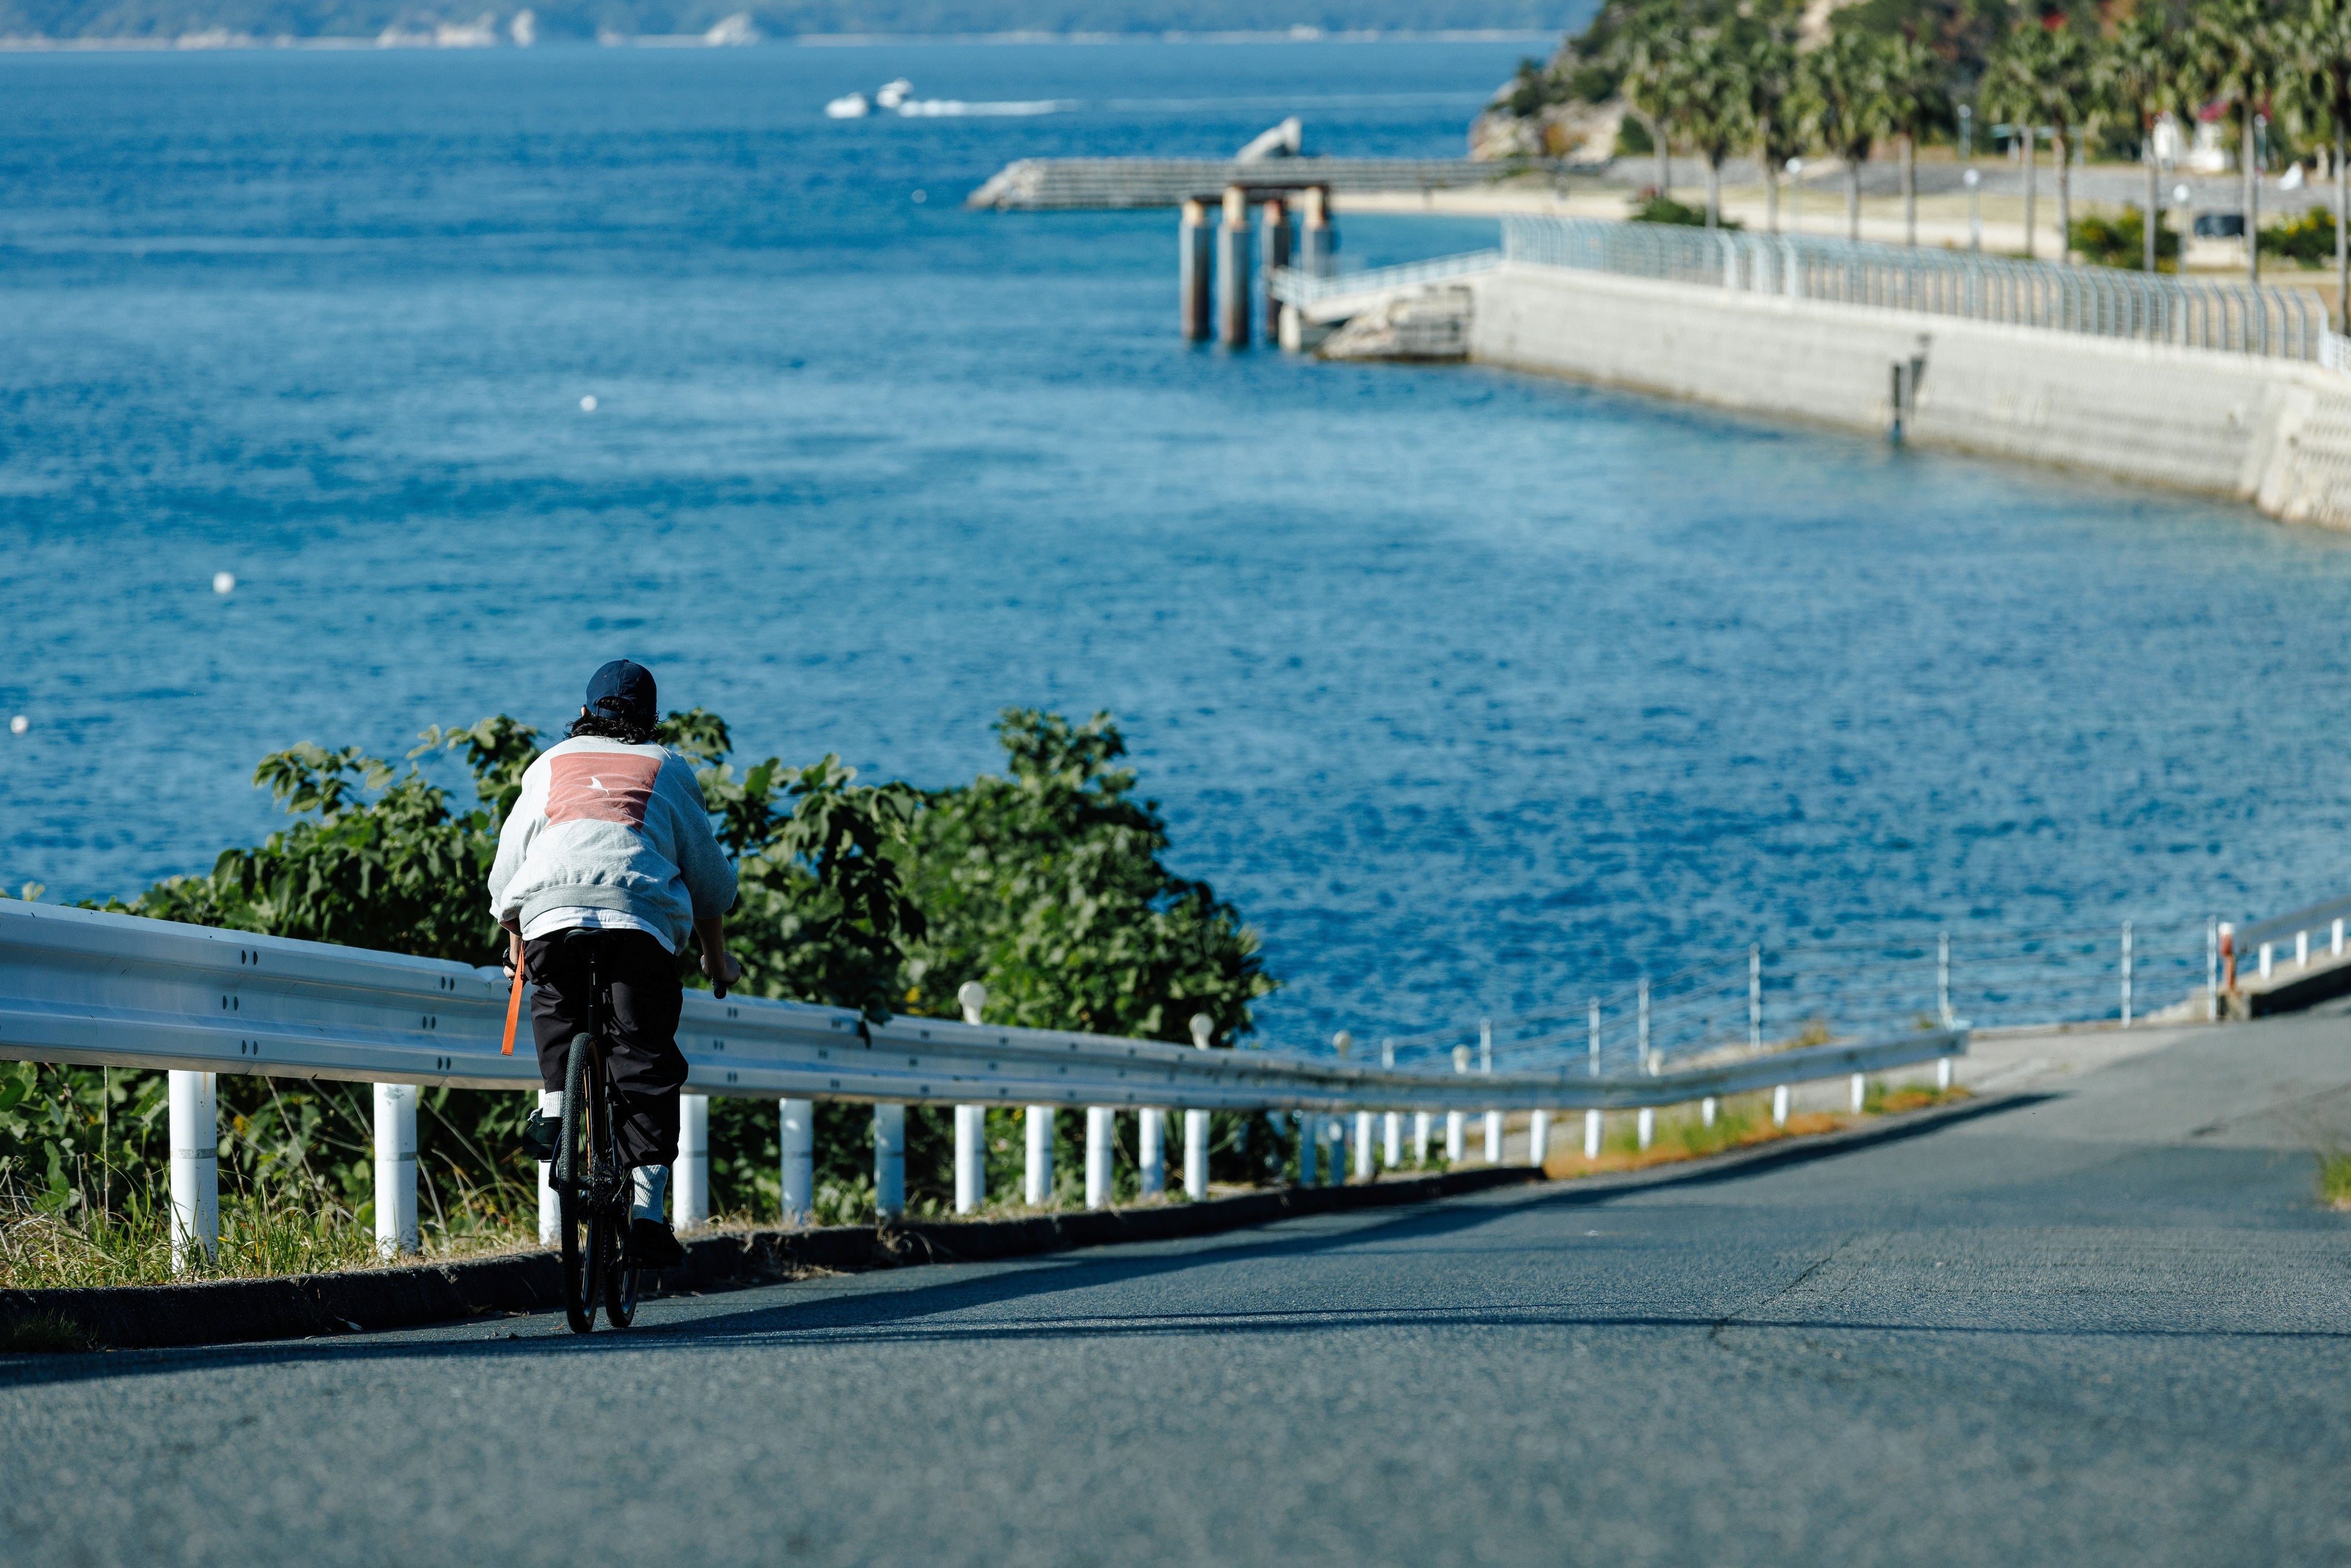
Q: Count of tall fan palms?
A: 10